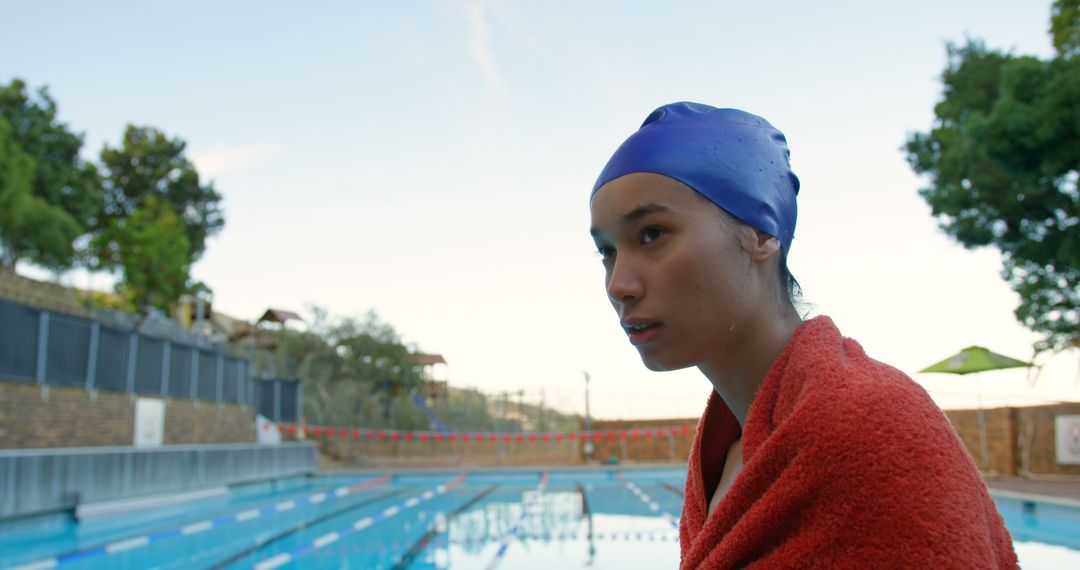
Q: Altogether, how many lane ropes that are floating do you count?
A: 4